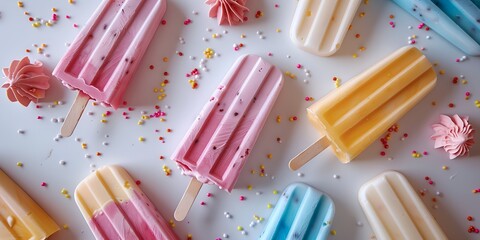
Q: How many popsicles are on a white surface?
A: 9